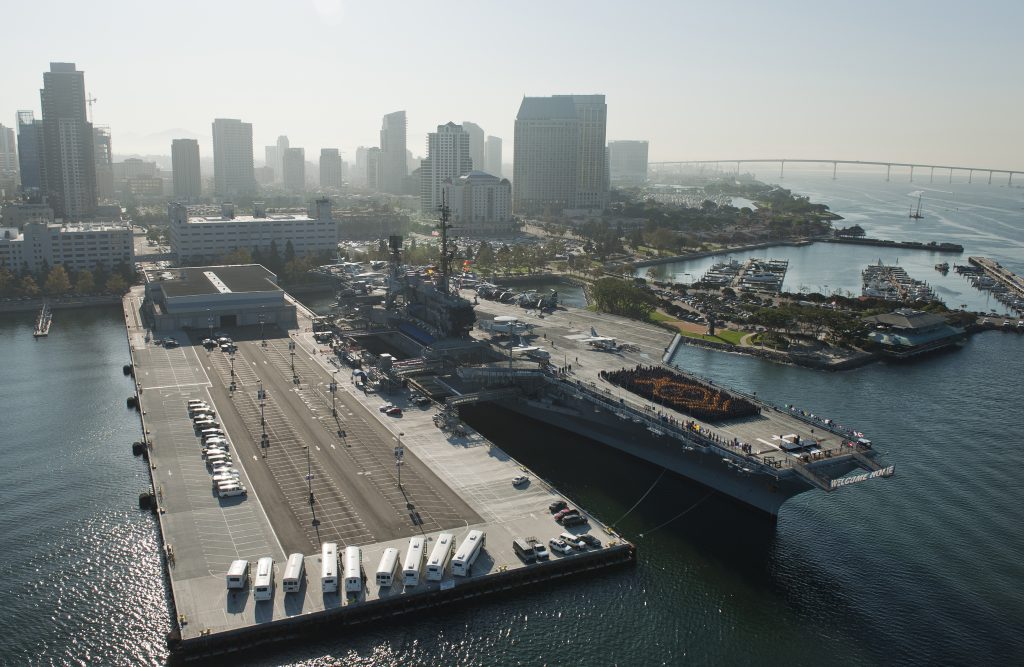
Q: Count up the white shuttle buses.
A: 9